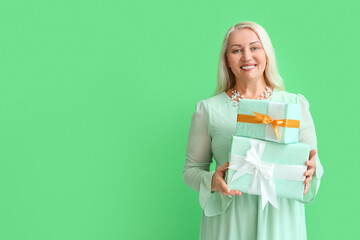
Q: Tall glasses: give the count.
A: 0